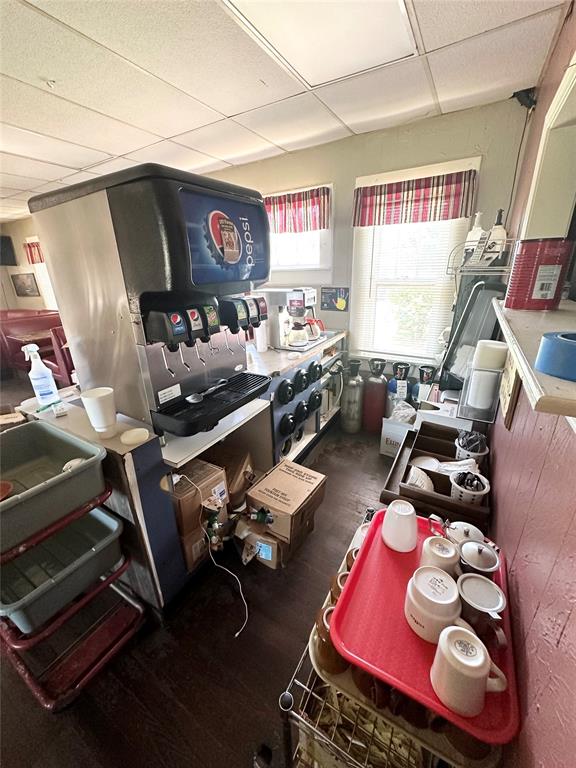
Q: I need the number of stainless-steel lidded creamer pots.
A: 3